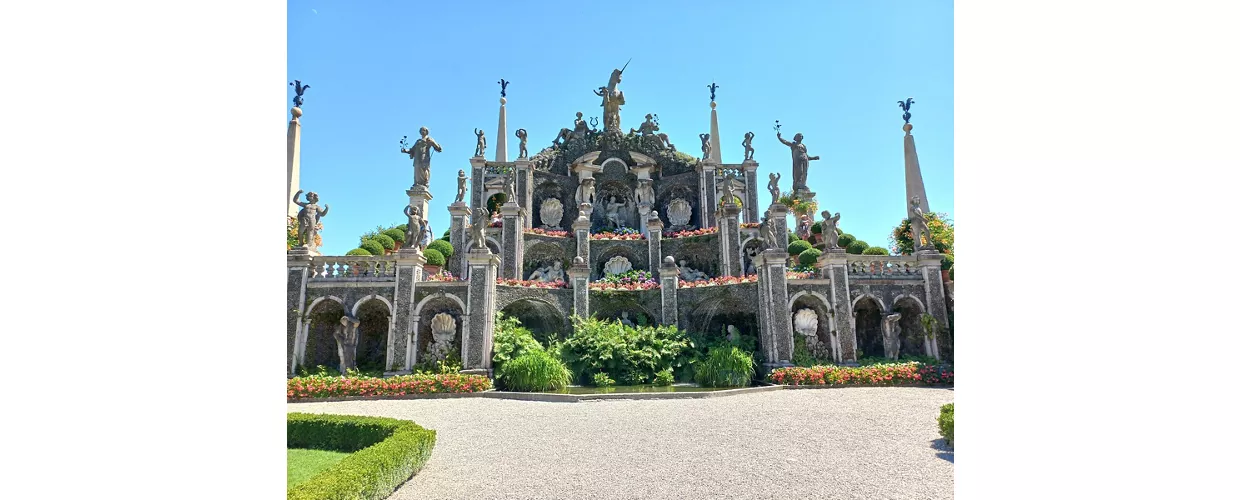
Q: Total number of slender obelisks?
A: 4